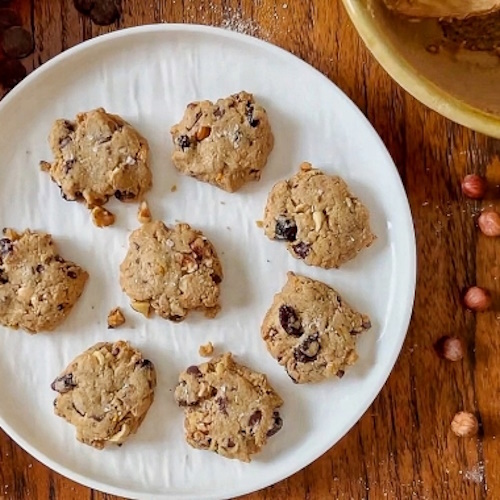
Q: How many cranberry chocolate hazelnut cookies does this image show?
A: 8